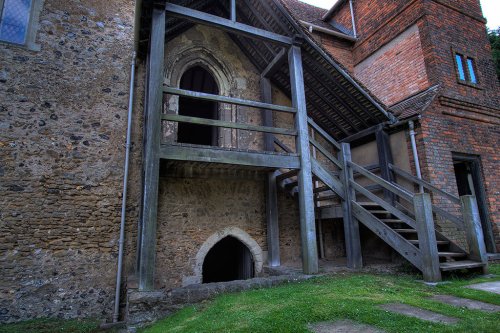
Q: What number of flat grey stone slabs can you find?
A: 4